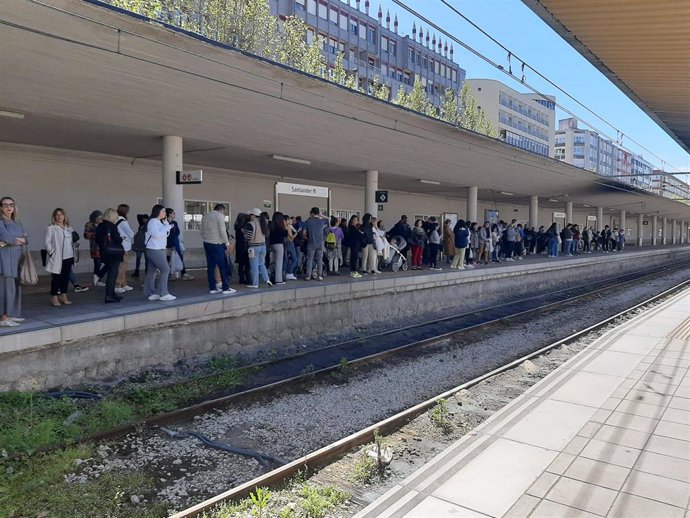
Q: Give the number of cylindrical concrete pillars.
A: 12